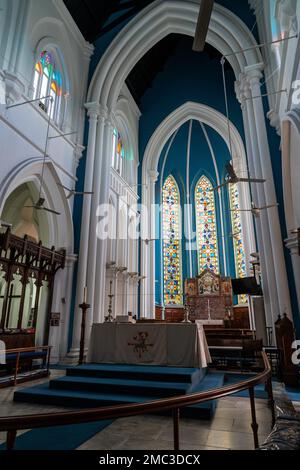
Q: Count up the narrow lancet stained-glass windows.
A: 3